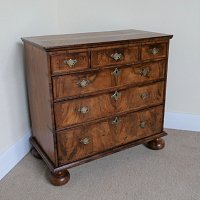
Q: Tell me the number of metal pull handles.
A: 9